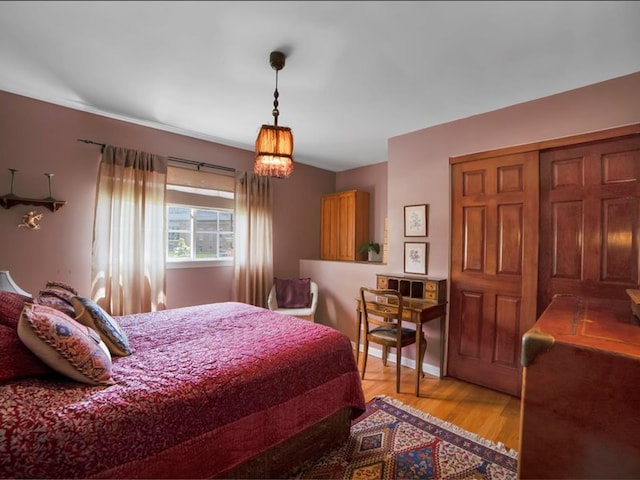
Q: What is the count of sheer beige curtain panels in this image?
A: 2